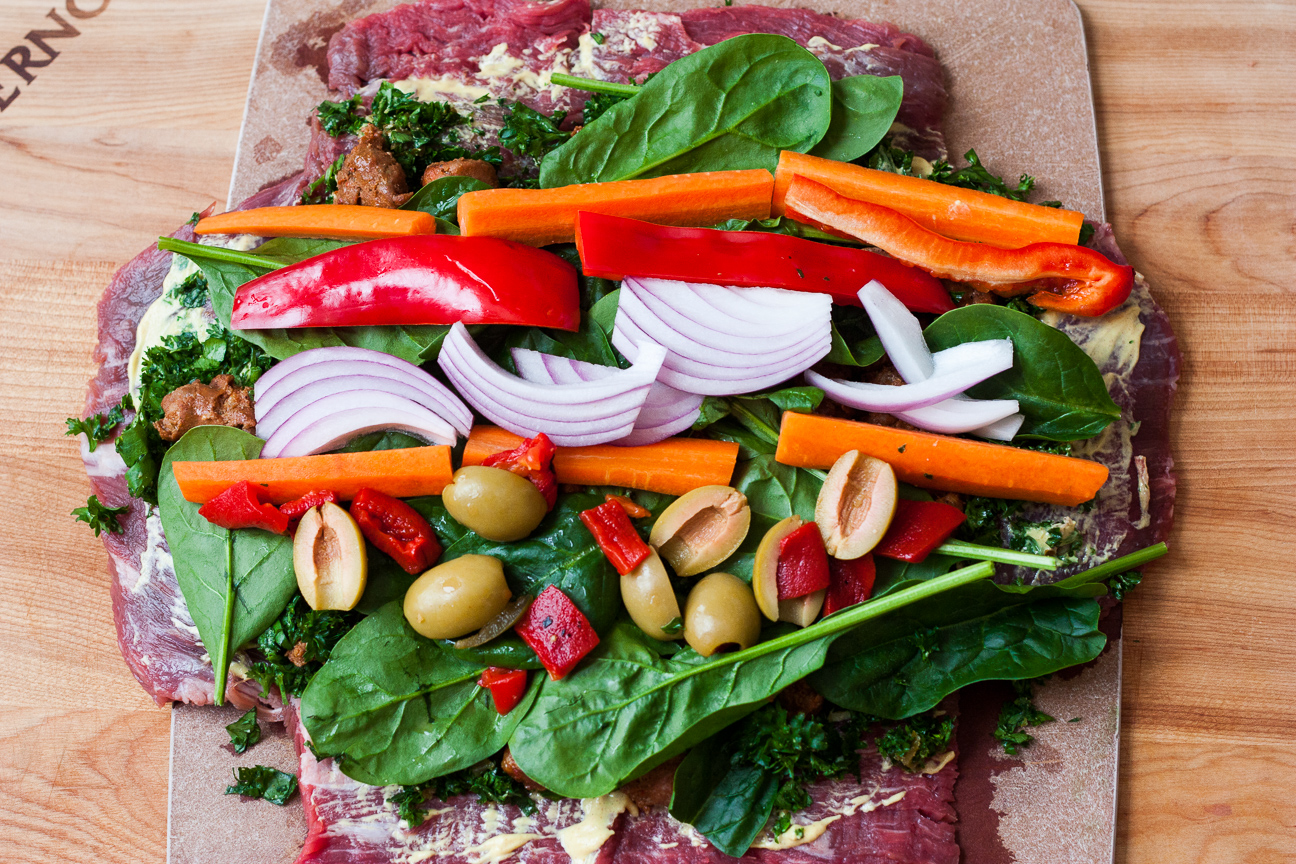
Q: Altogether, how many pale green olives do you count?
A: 8